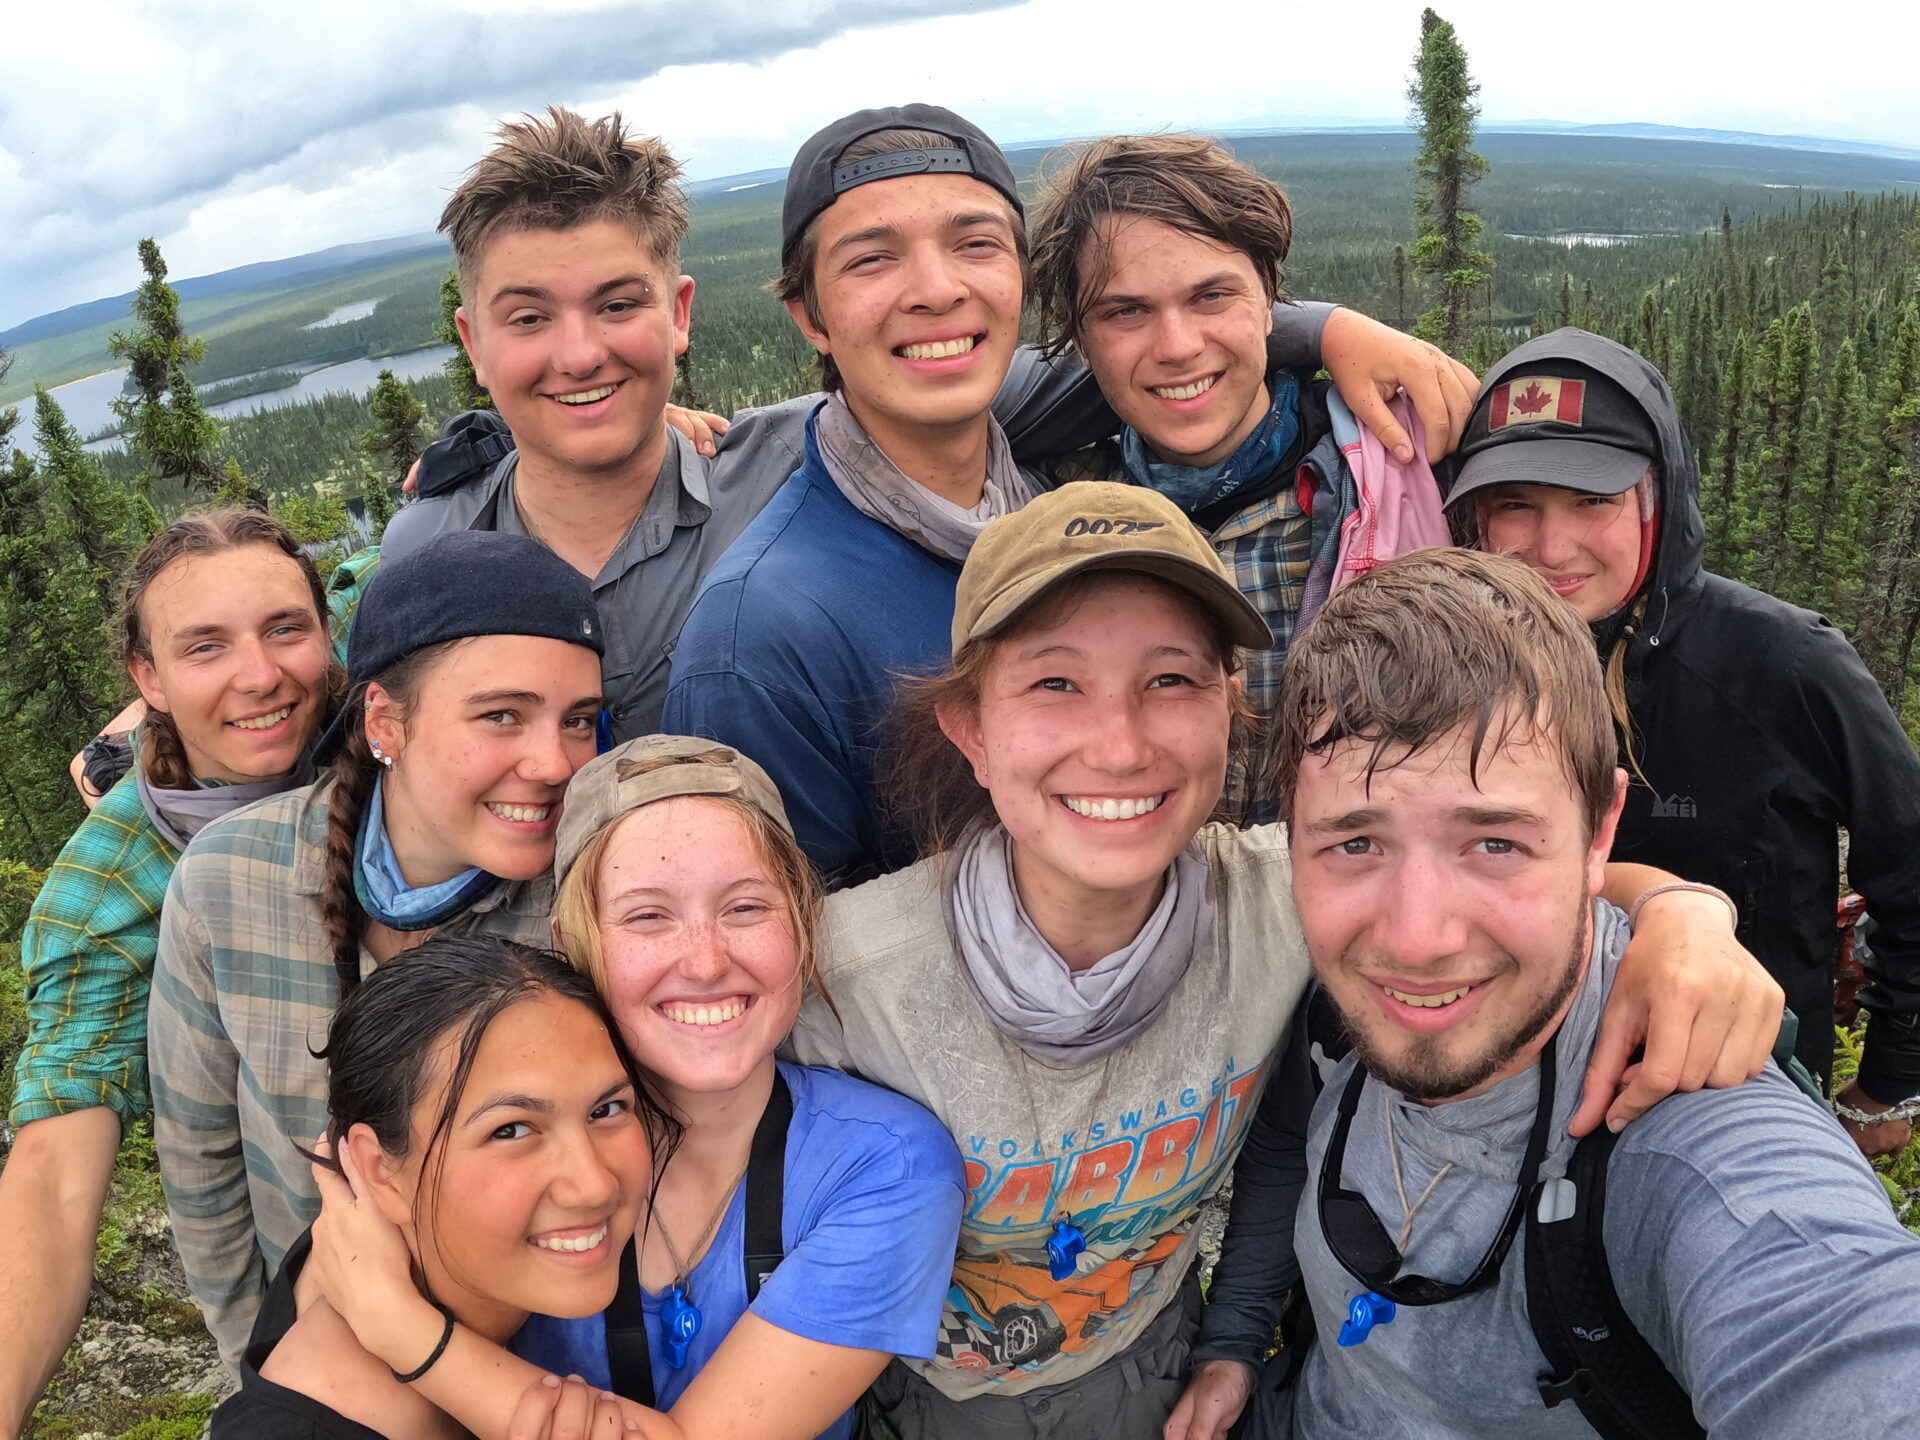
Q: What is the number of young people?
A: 10